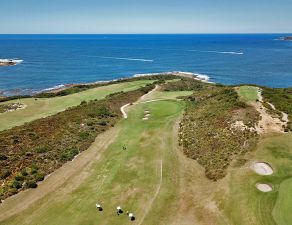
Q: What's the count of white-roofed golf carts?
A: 3